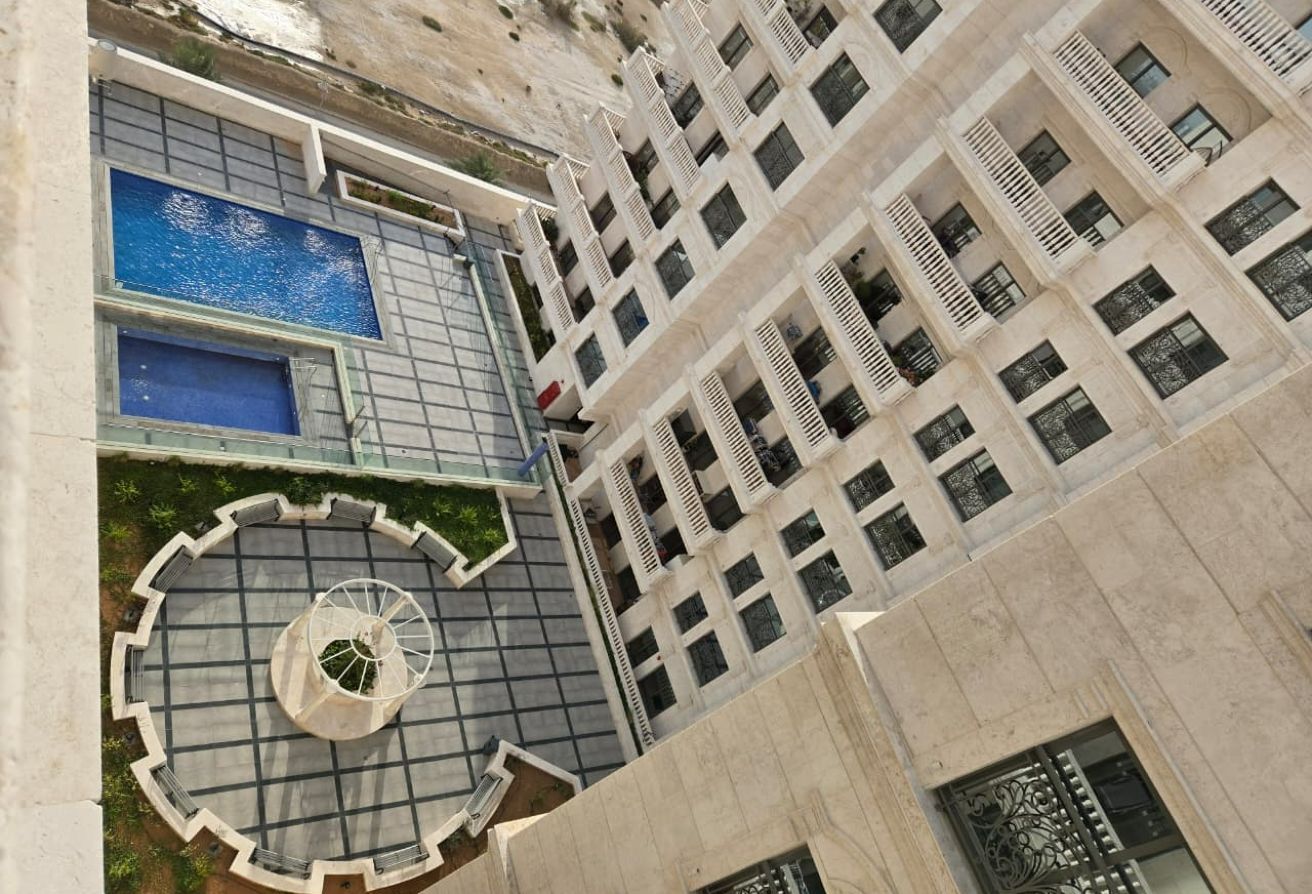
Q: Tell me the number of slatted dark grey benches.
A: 9